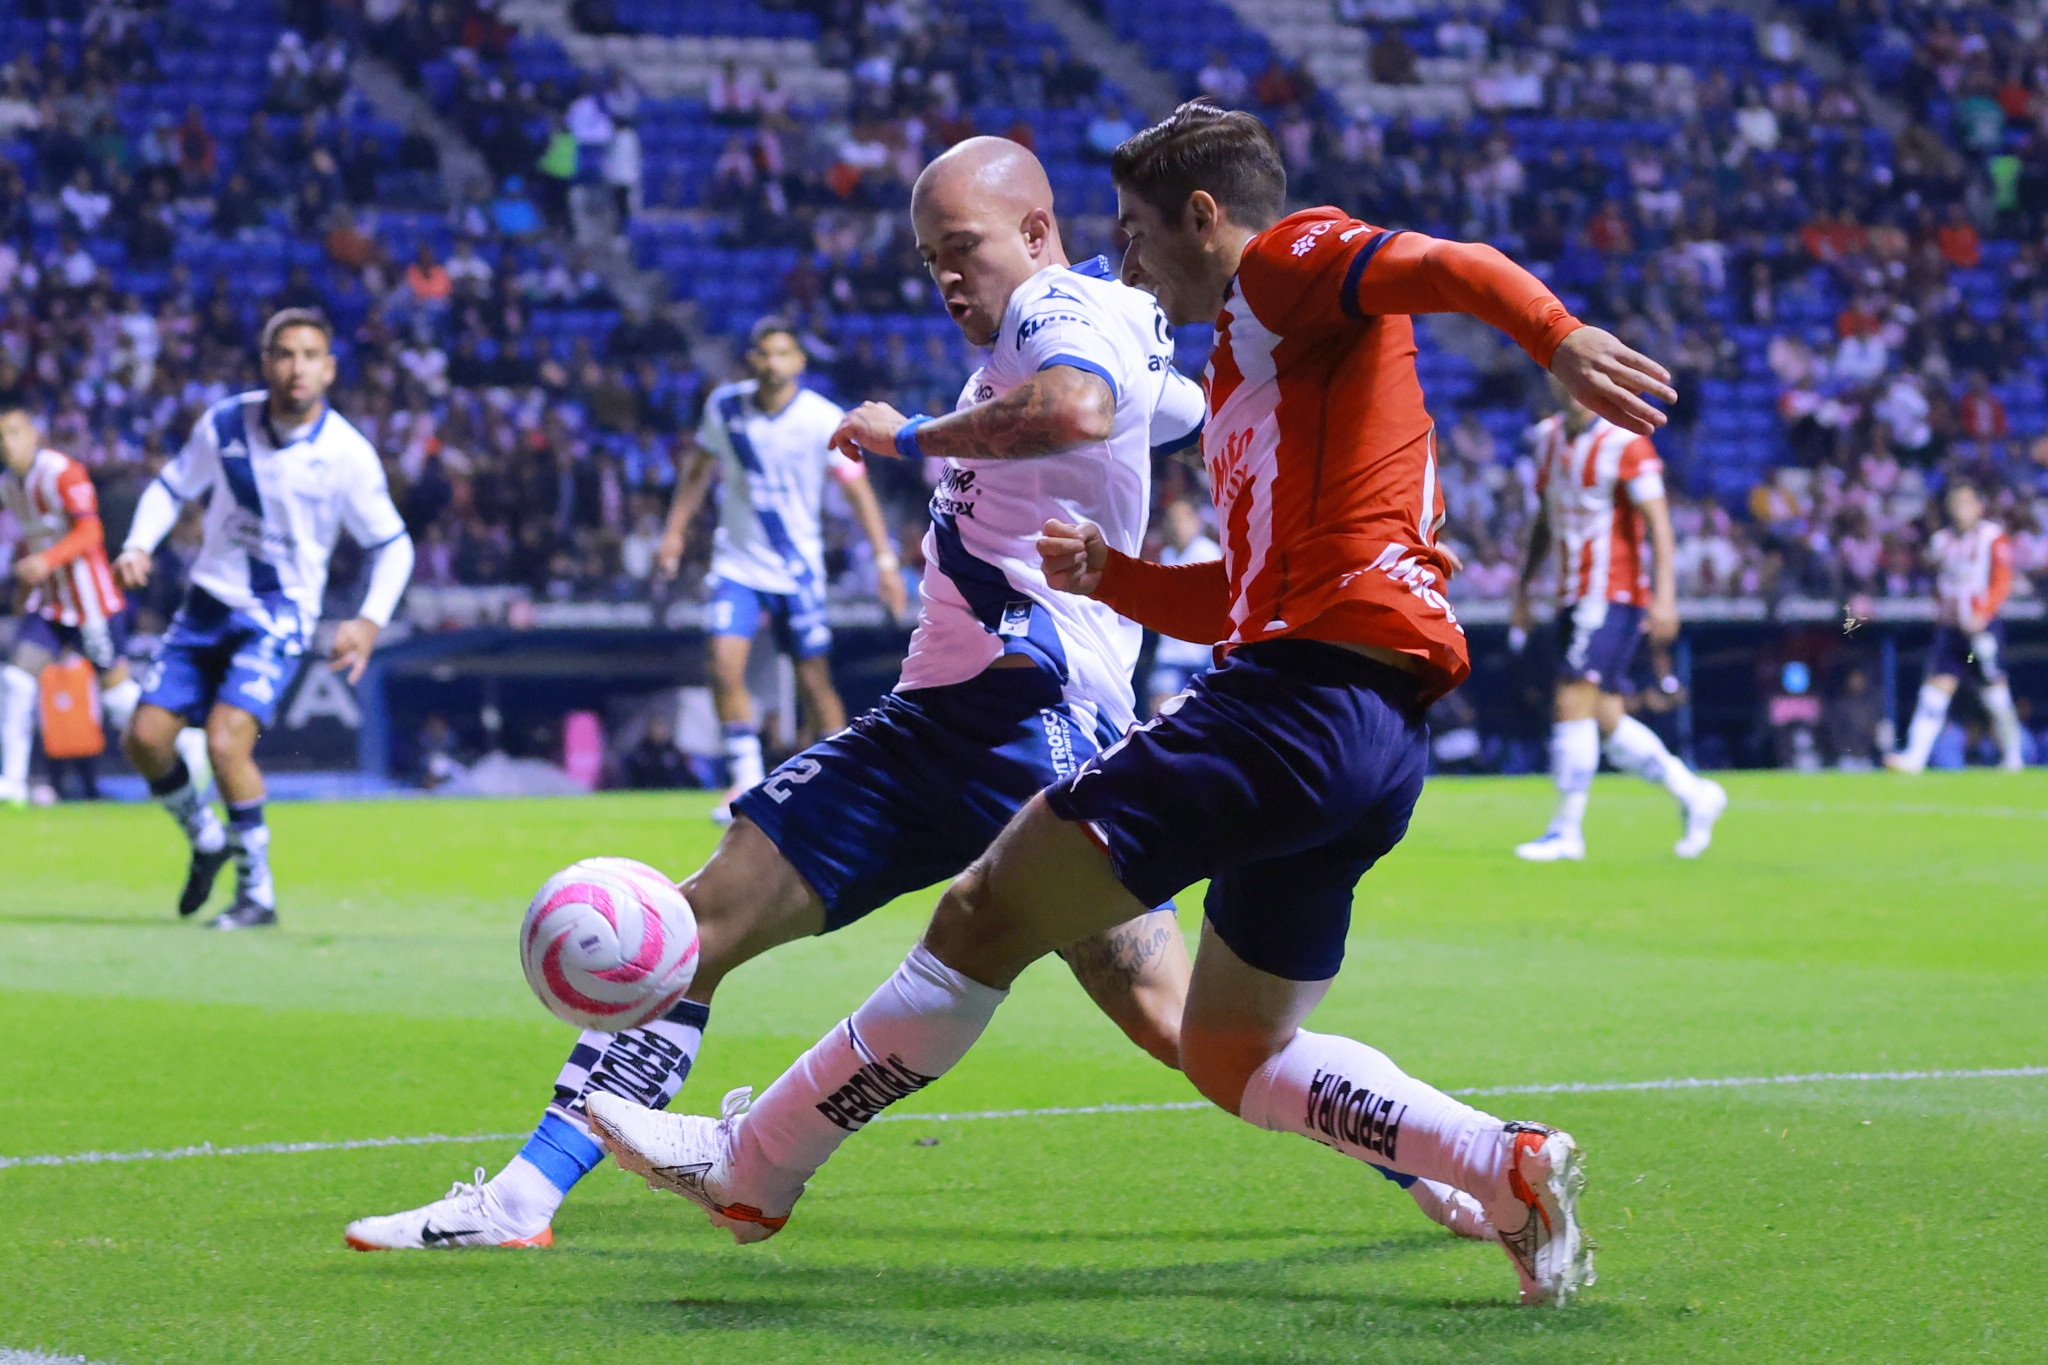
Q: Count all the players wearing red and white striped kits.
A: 4